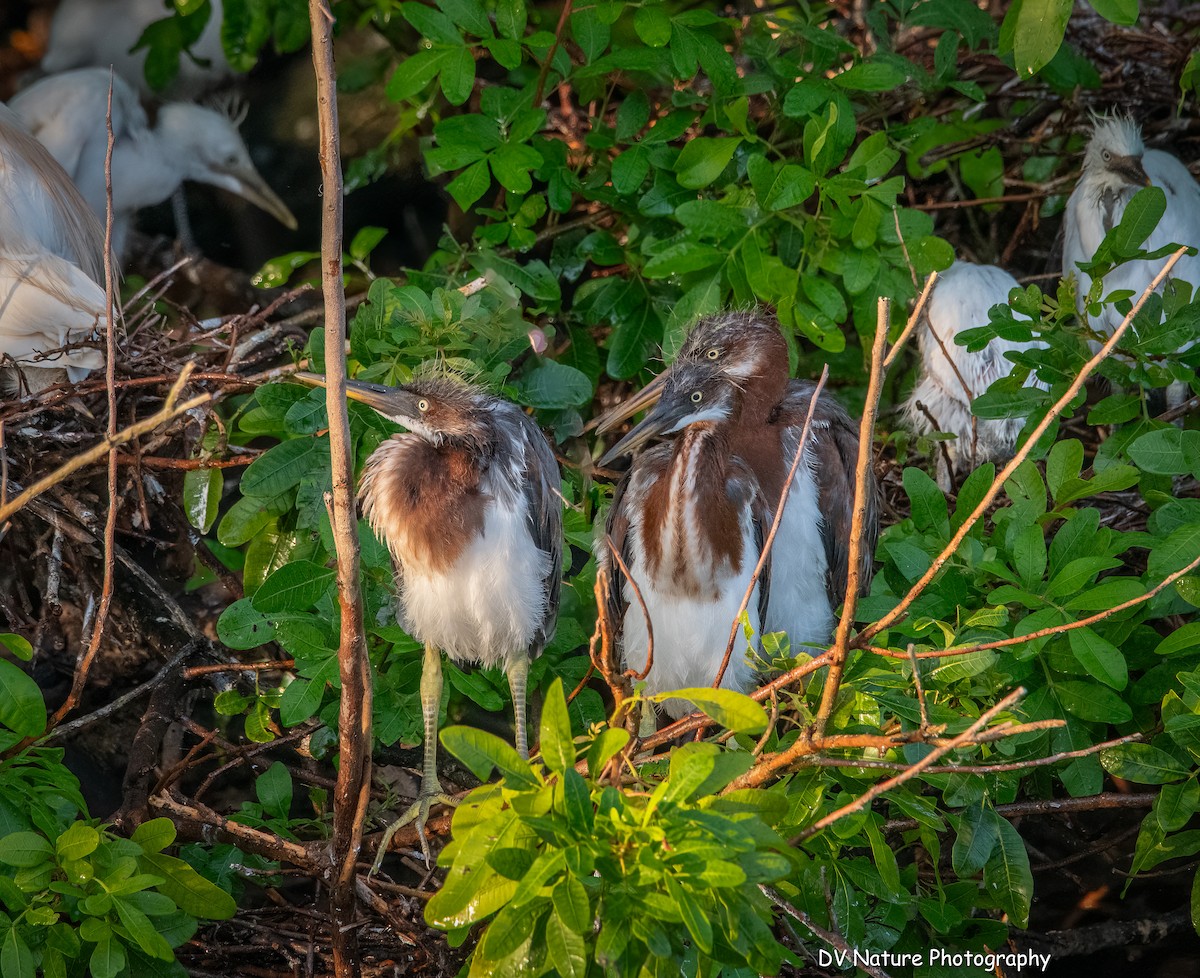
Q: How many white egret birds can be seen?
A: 5